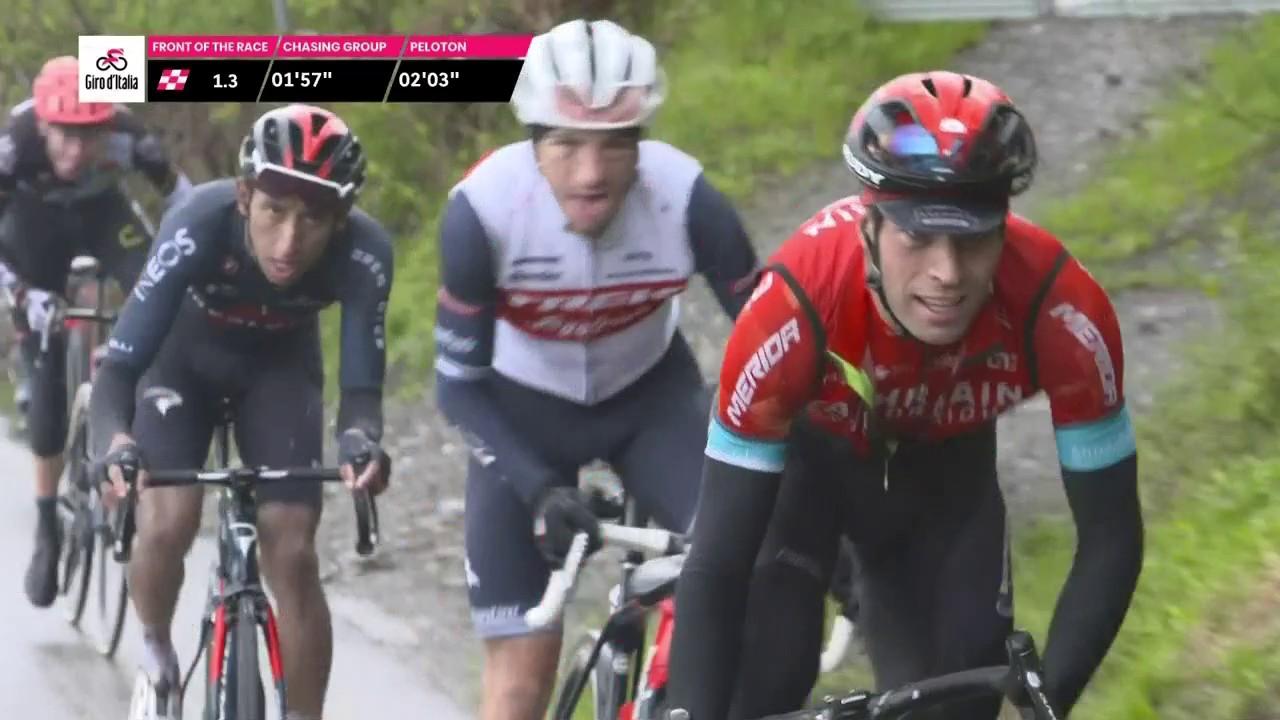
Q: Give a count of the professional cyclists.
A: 4